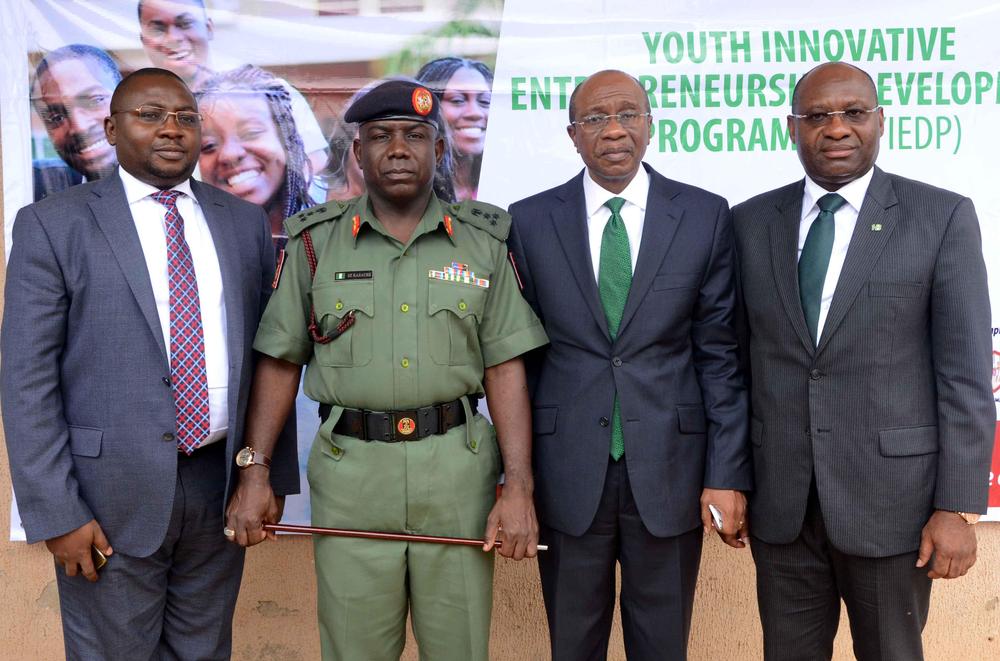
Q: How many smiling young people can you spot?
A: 4